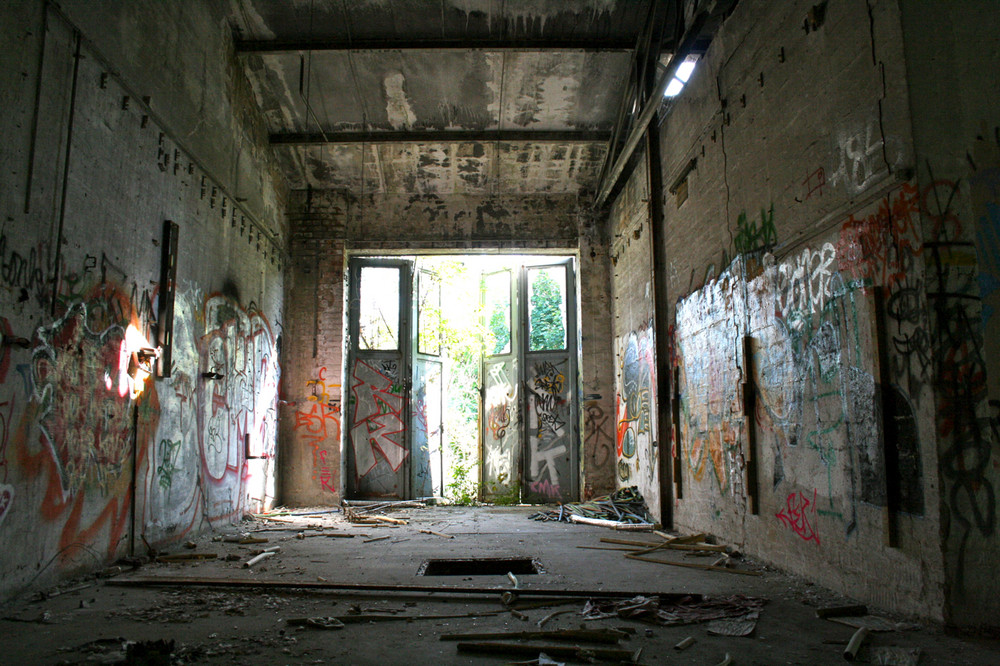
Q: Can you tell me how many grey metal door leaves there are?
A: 4